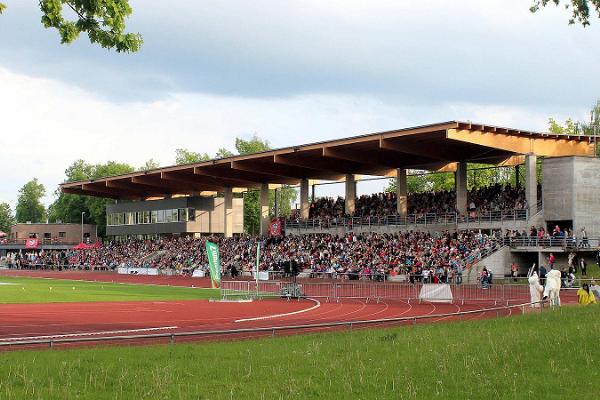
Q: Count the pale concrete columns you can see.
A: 7